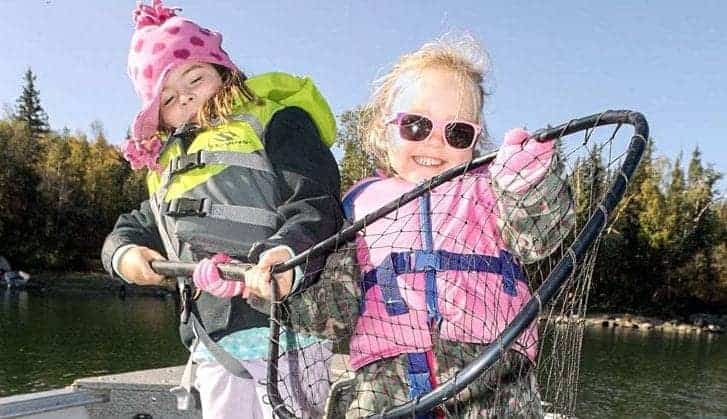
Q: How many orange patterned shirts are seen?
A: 0